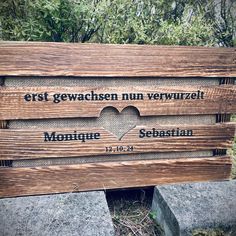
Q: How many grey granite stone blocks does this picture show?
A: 2